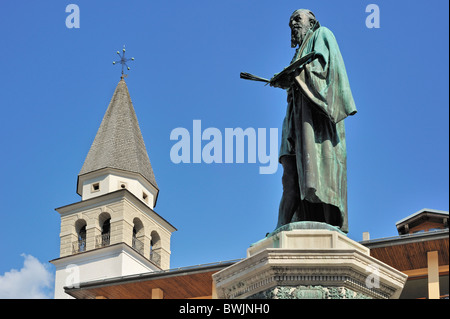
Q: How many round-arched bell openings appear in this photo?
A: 4